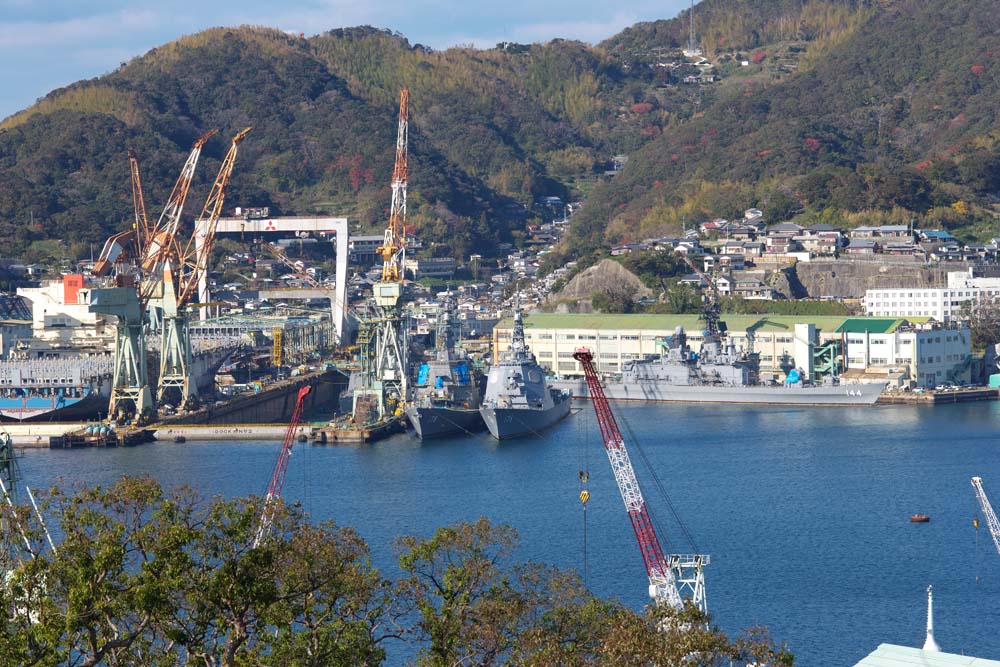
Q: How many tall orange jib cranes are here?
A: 4